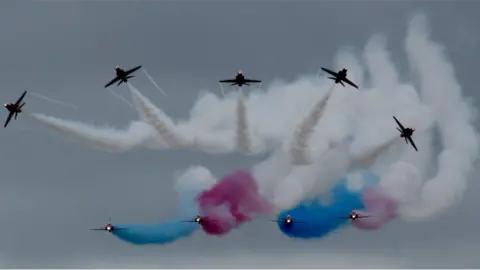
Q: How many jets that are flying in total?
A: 9